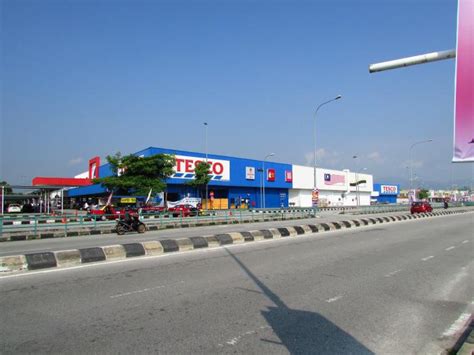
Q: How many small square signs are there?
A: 3